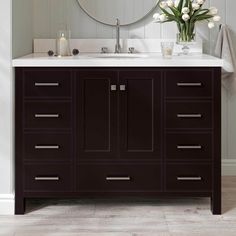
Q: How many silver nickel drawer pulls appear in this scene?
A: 9